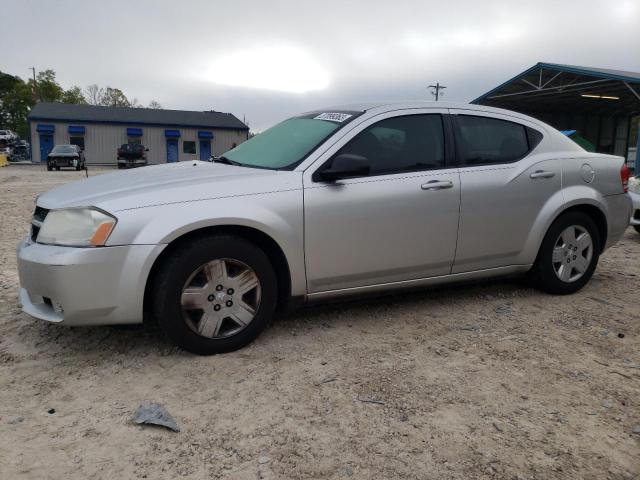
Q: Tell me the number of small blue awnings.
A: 5